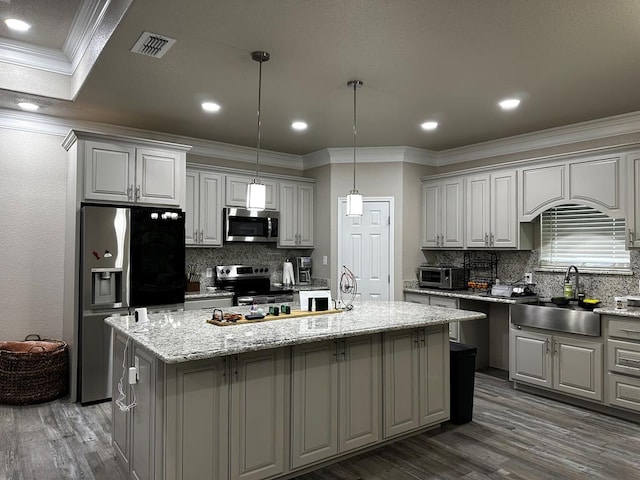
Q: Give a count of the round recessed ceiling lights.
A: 6